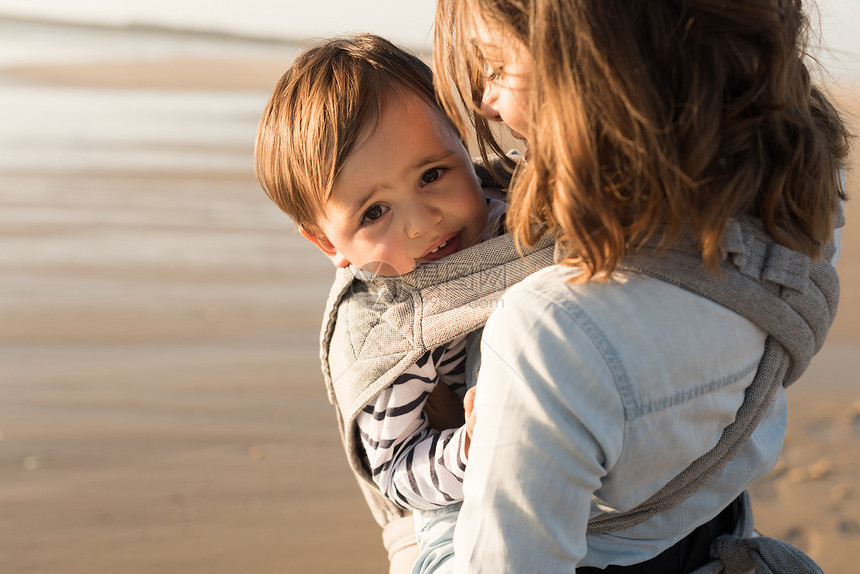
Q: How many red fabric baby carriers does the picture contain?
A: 0